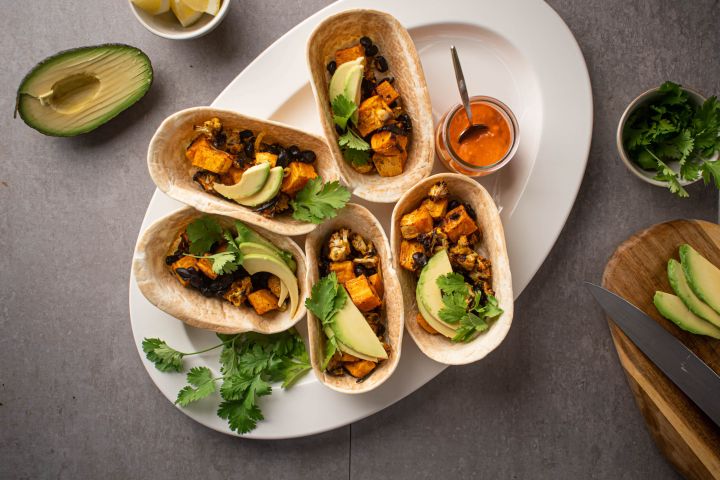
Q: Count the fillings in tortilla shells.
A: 5